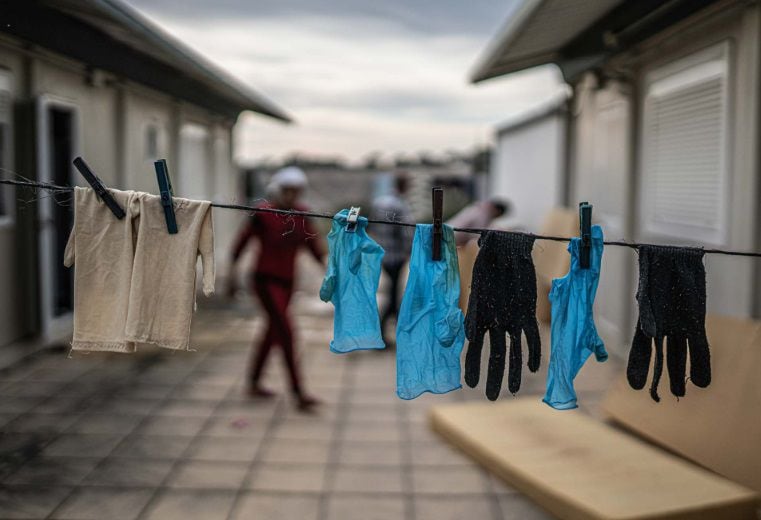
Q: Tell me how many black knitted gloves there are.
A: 2